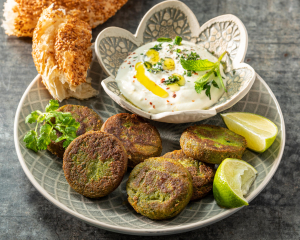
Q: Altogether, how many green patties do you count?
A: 6